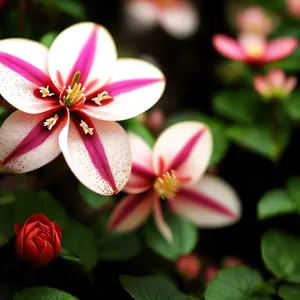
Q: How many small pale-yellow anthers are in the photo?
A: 4